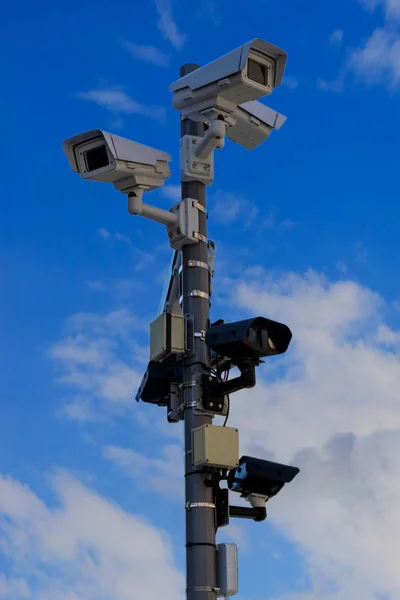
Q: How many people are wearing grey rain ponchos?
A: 0